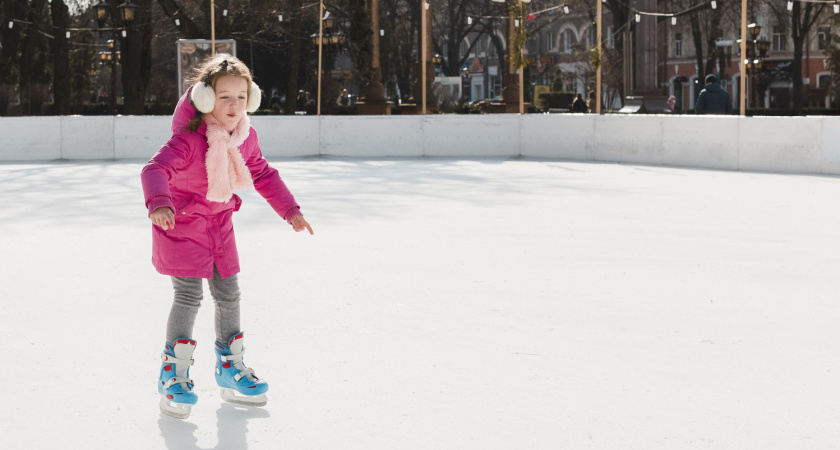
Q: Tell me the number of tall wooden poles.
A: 6